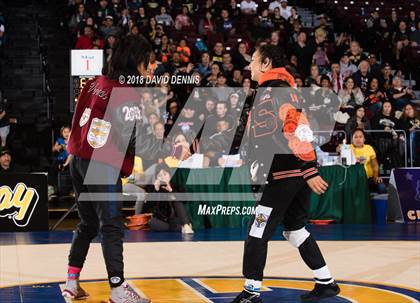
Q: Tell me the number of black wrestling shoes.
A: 2